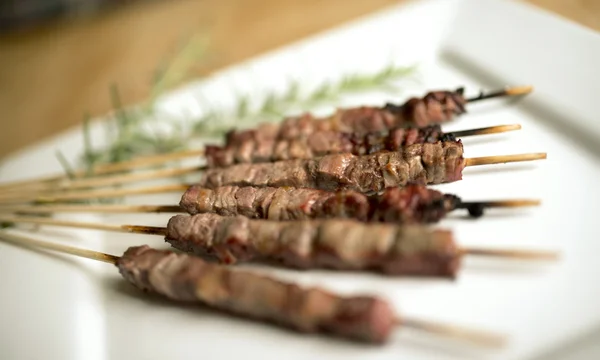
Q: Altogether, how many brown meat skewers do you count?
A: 6